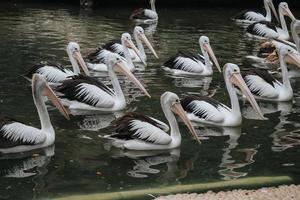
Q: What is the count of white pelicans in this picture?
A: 13